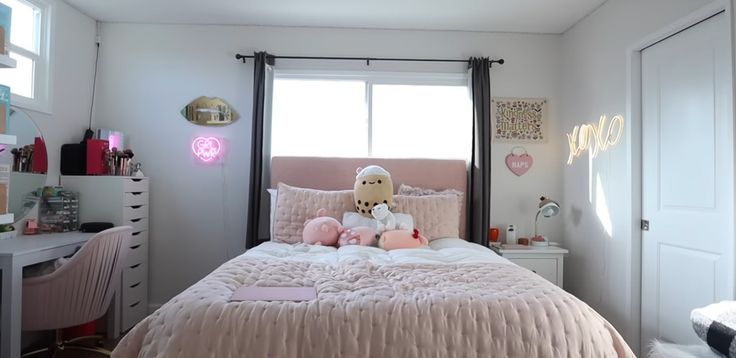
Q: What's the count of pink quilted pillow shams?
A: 2